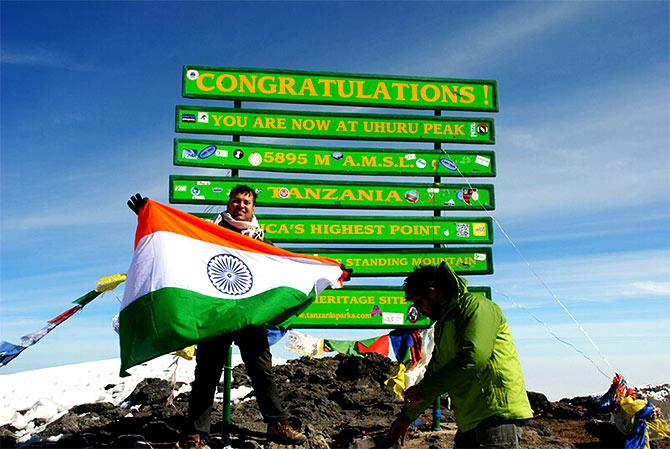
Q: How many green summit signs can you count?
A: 7